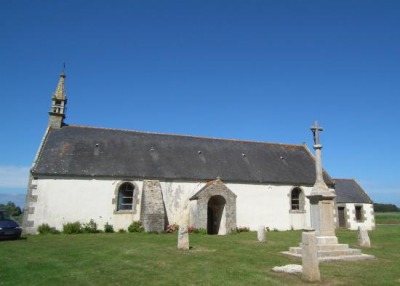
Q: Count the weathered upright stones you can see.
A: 4